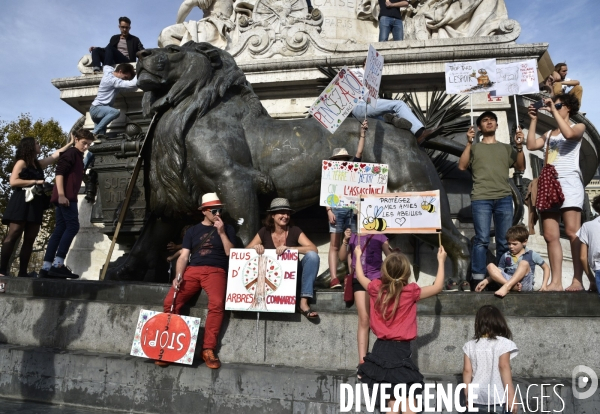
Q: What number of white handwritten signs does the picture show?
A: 8